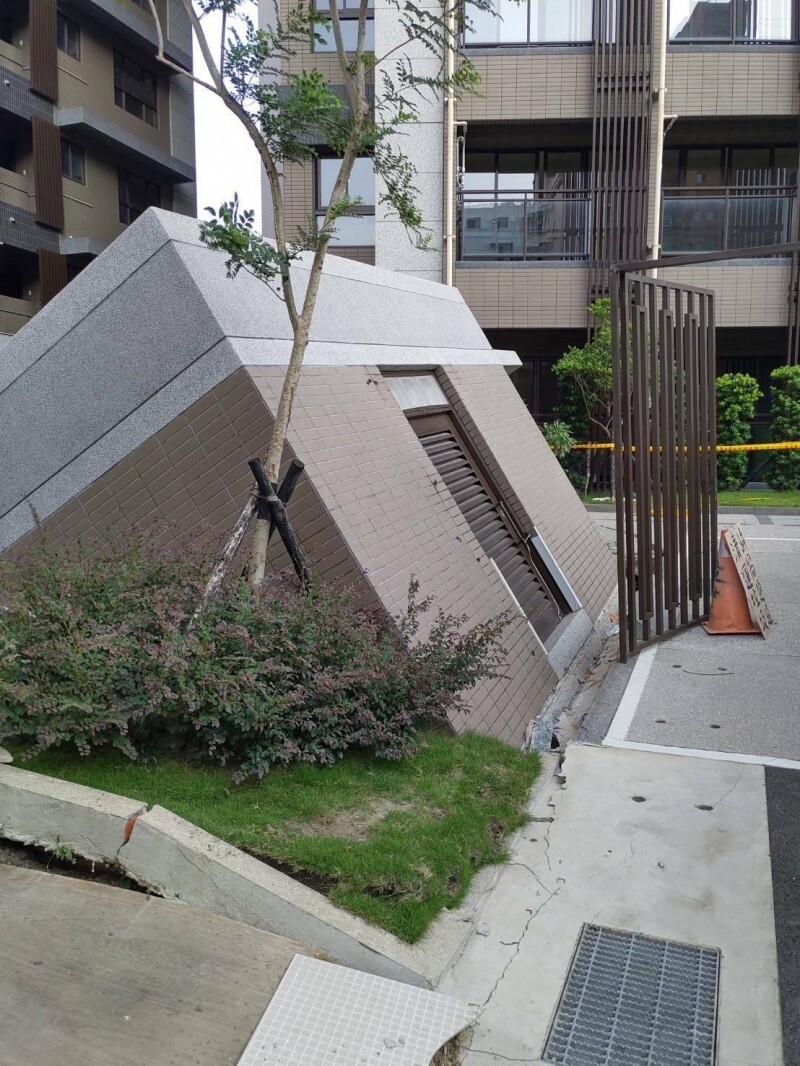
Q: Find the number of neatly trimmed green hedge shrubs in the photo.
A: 2